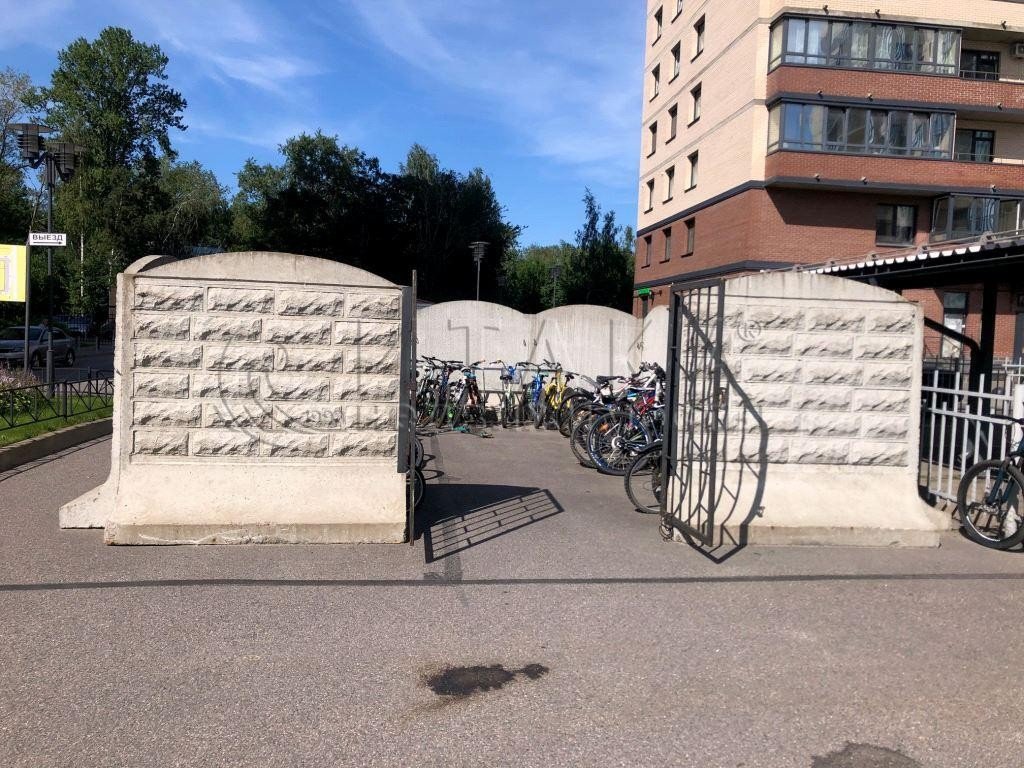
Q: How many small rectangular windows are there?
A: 14